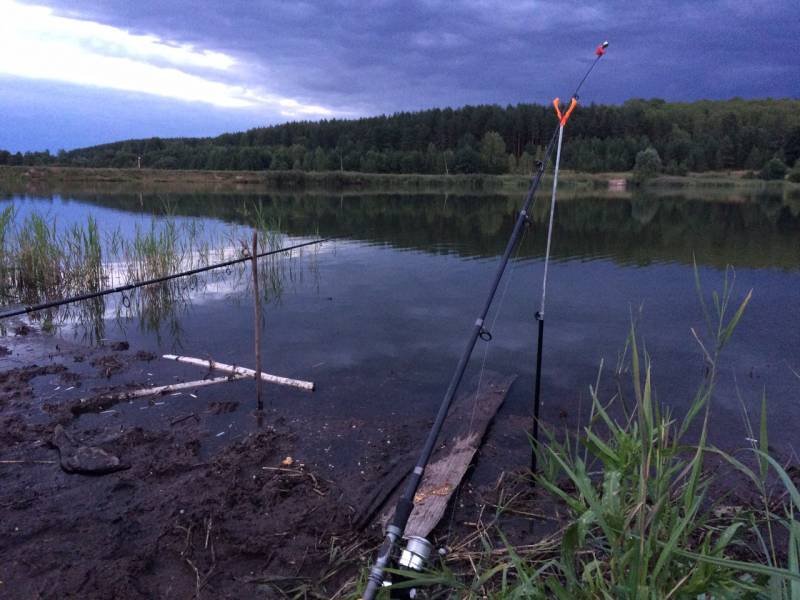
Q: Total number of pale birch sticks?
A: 2